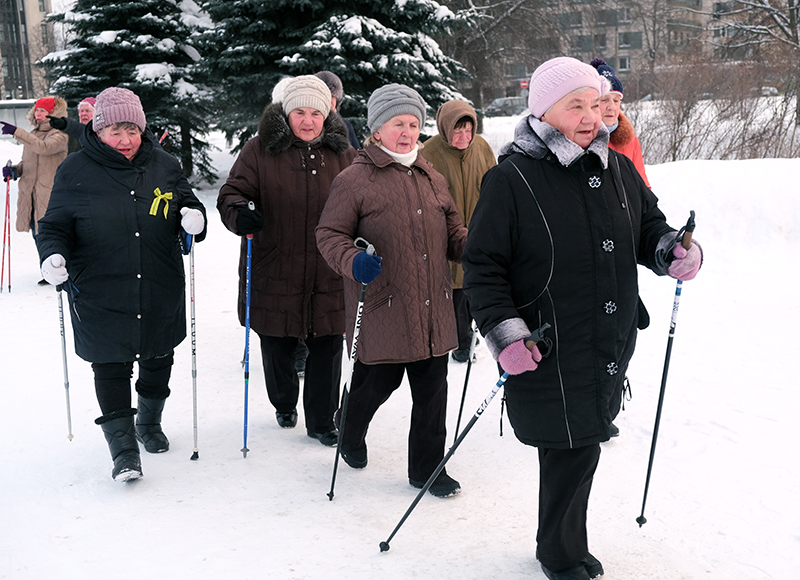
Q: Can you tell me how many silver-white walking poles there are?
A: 2